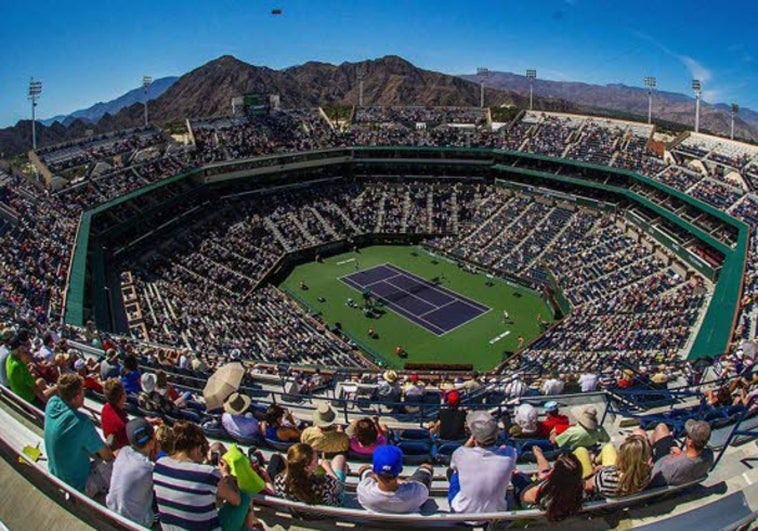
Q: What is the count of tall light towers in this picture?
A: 8